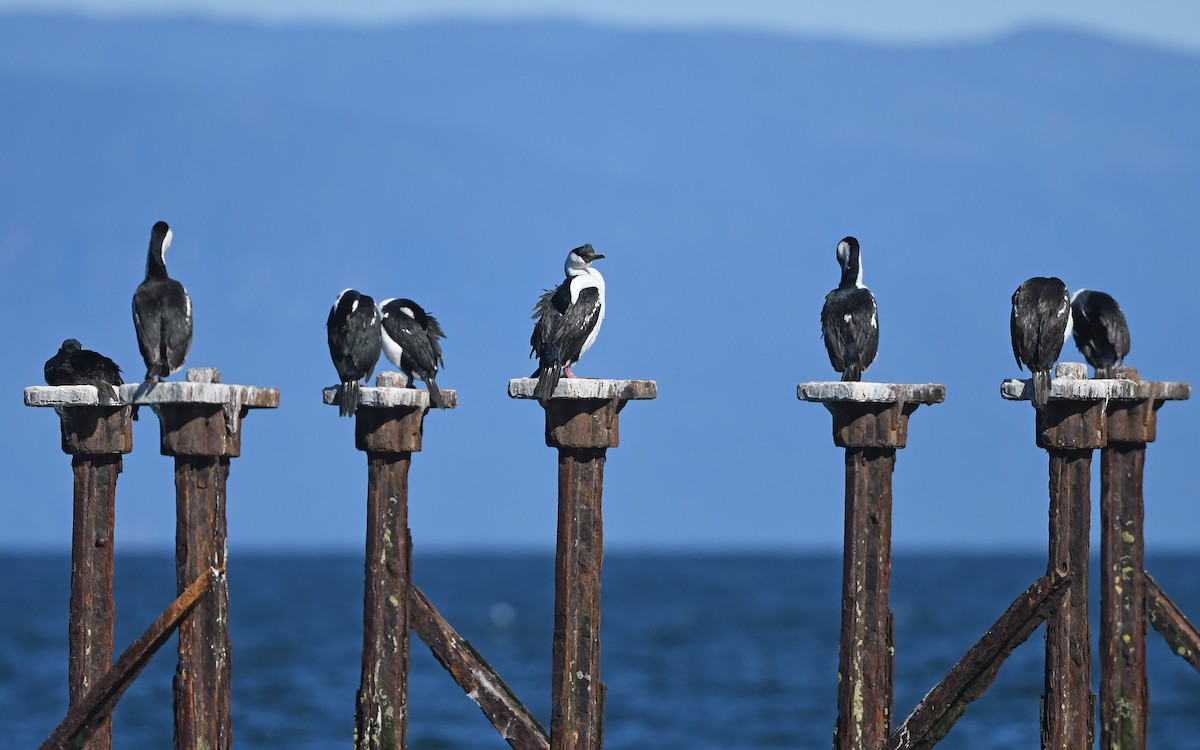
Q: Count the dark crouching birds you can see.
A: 1